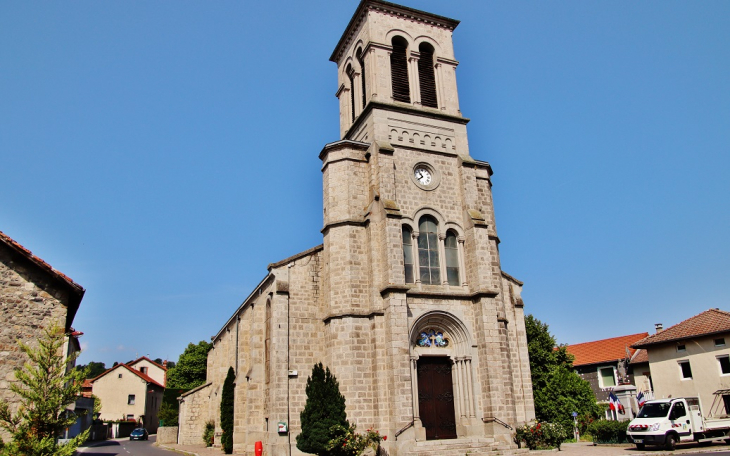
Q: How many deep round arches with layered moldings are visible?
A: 1